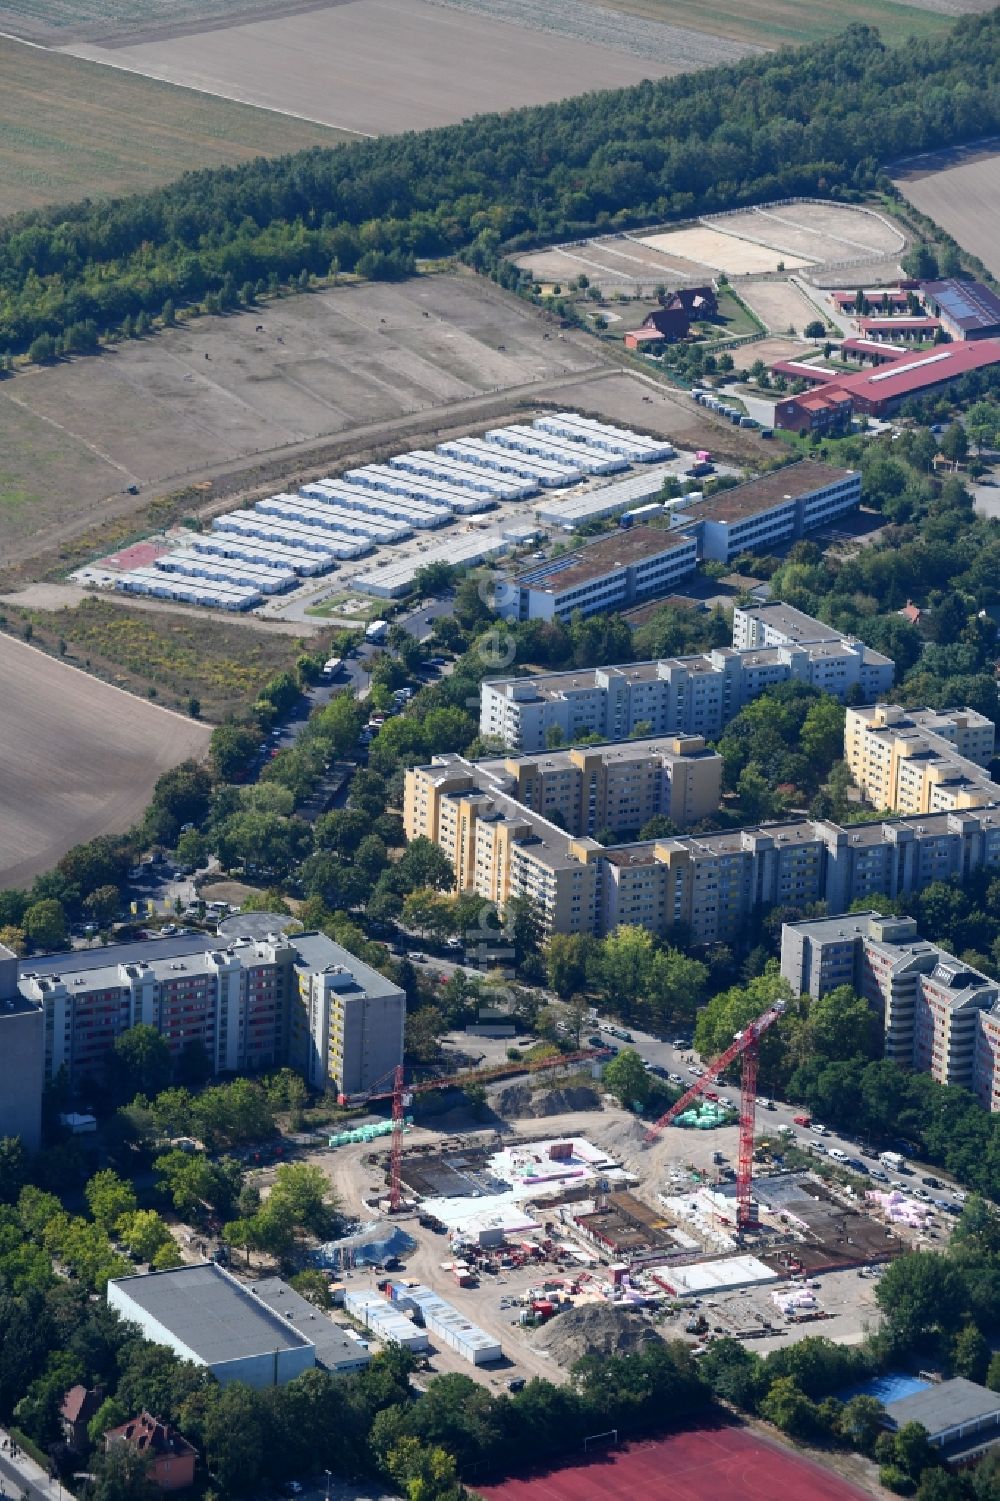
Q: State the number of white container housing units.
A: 11